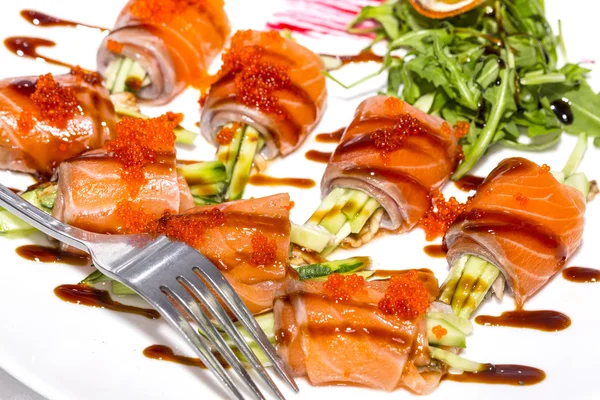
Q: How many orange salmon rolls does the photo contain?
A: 8